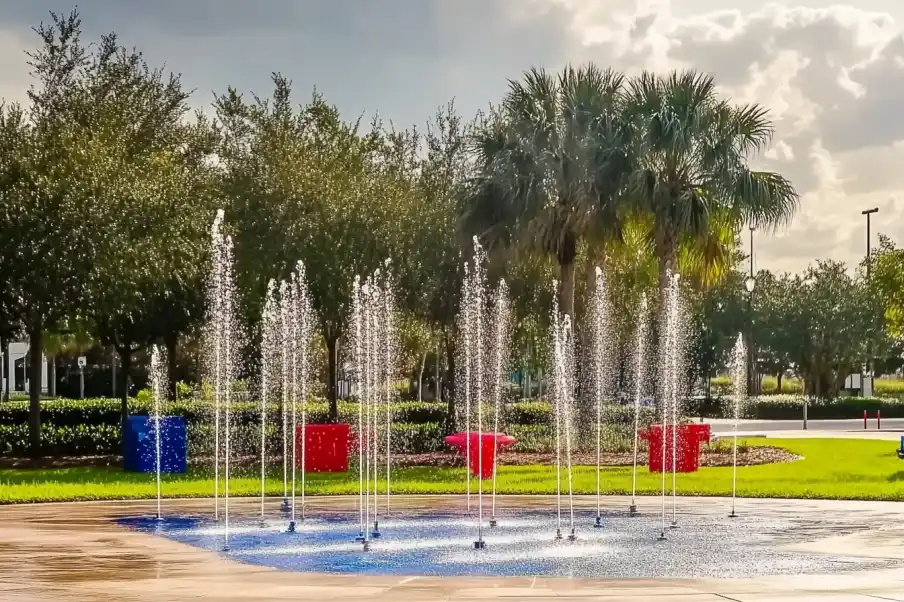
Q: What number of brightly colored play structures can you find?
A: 4